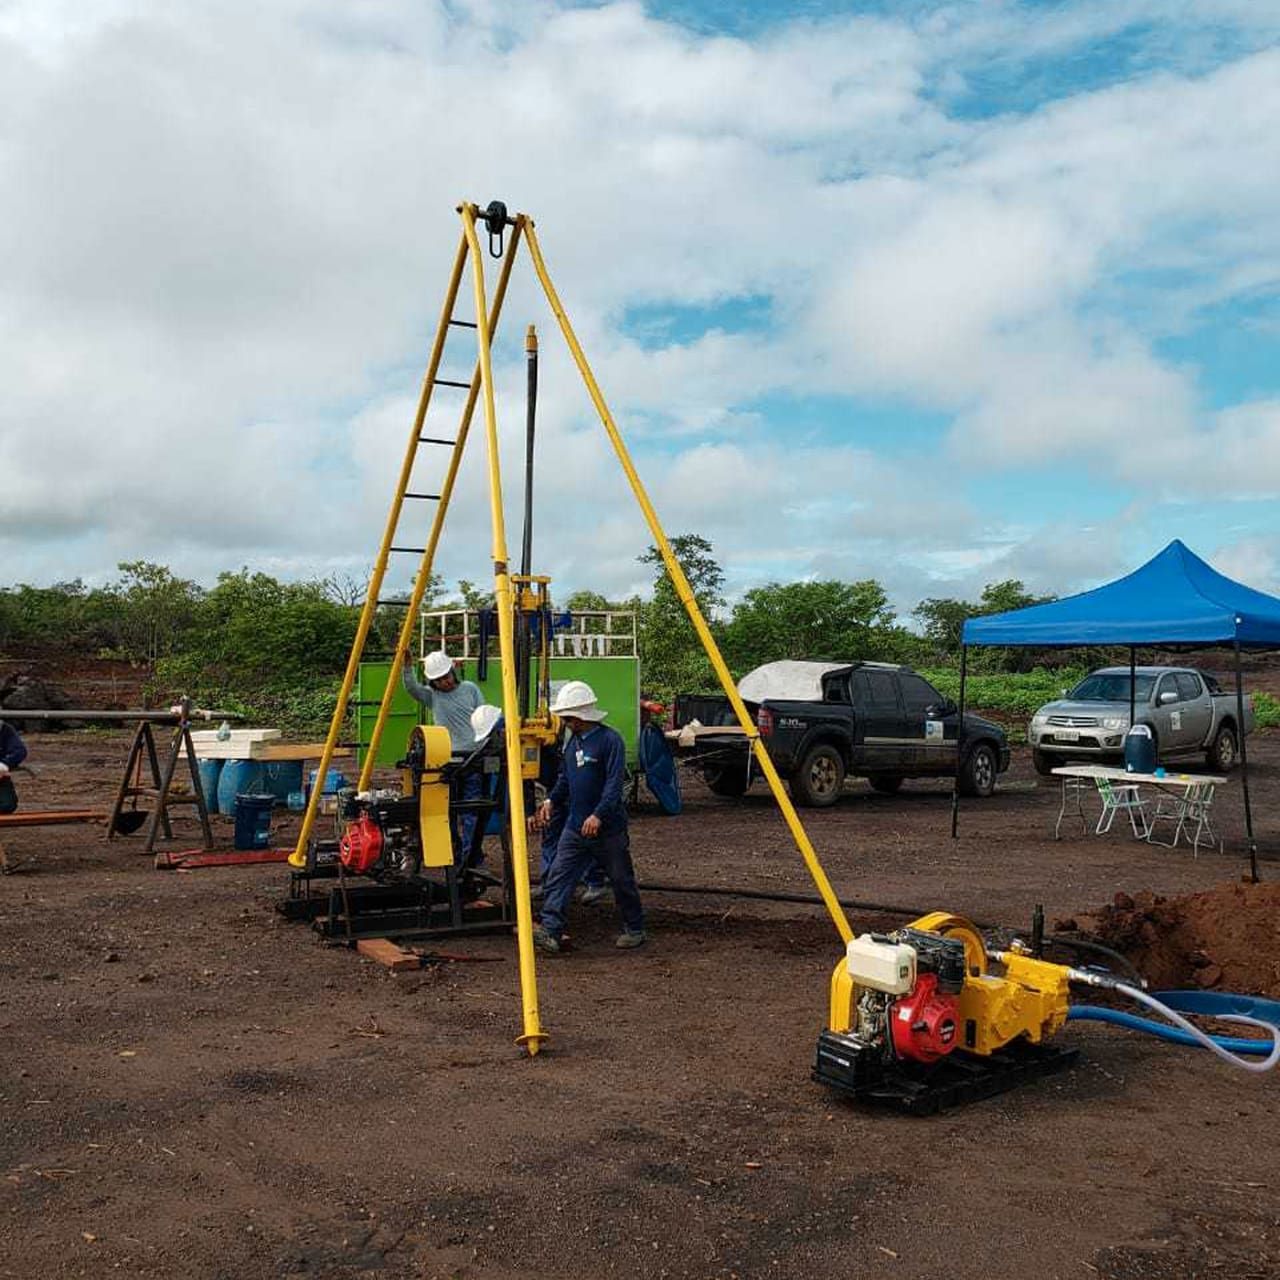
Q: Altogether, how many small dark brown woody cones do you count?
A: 0